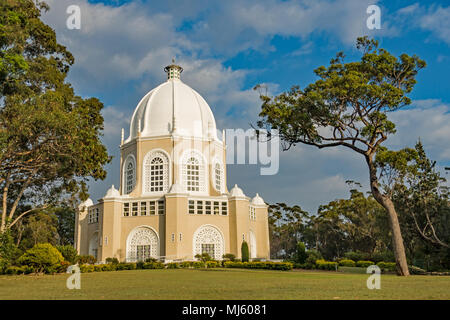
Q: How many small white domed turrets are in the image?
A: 5